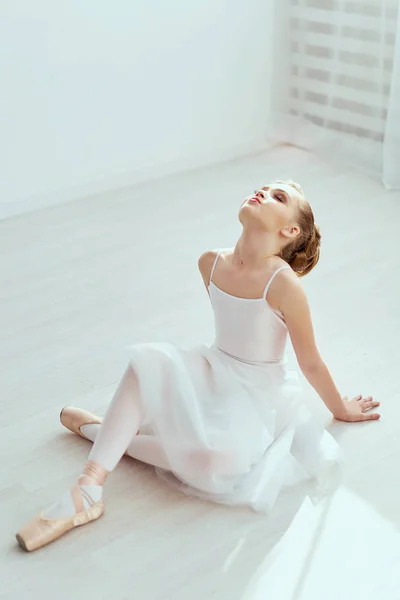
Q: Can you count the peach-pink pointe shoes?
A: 2